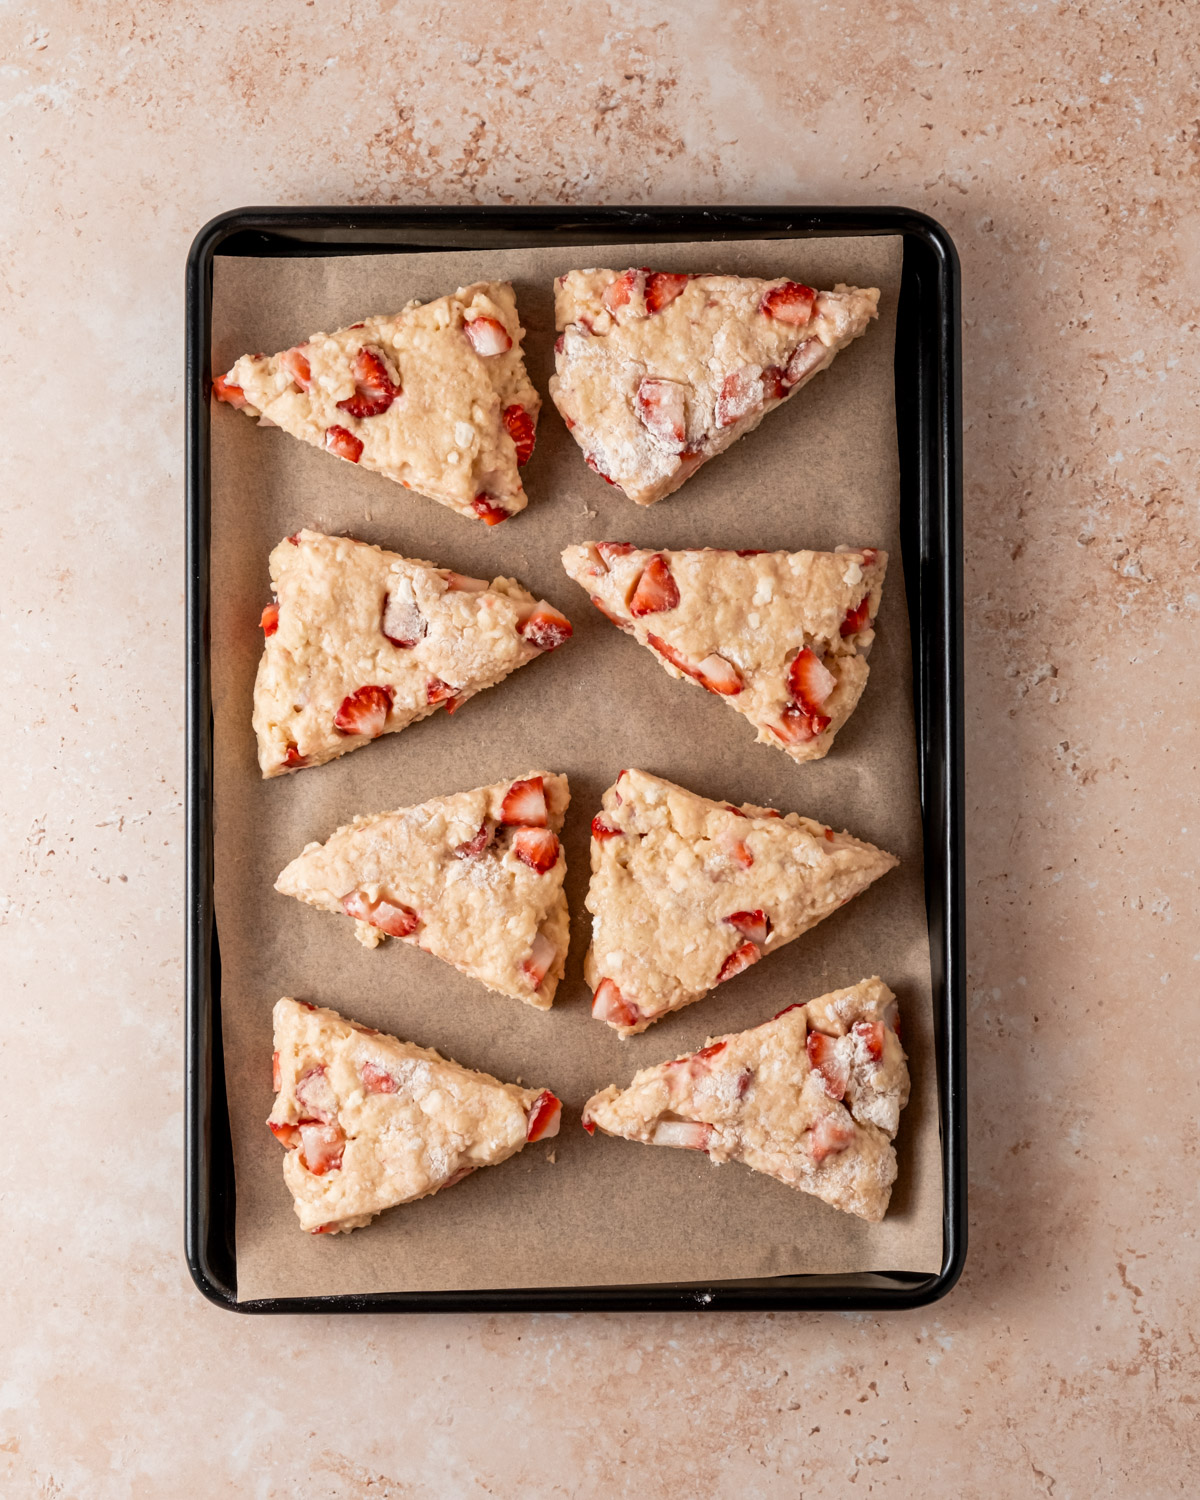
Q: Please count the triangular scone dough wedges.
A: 8